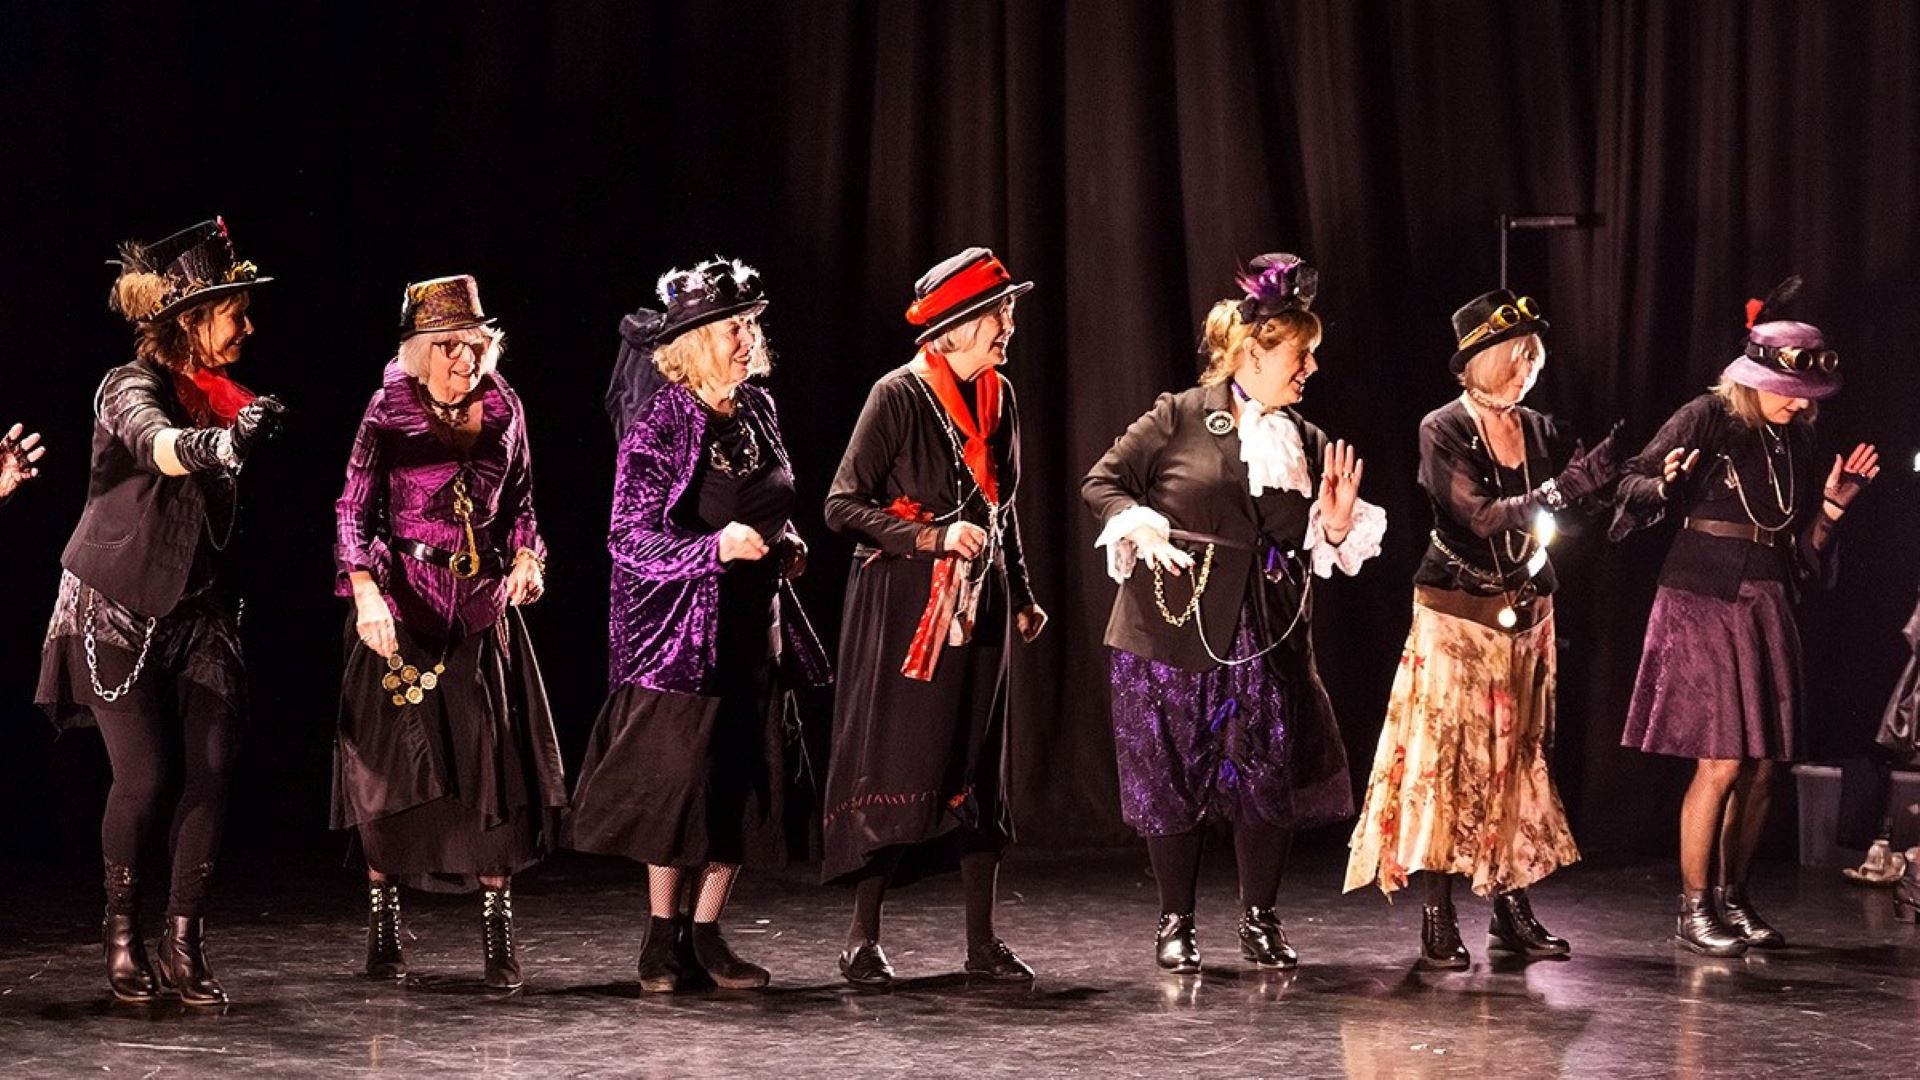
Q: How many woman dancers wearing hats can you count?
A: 7